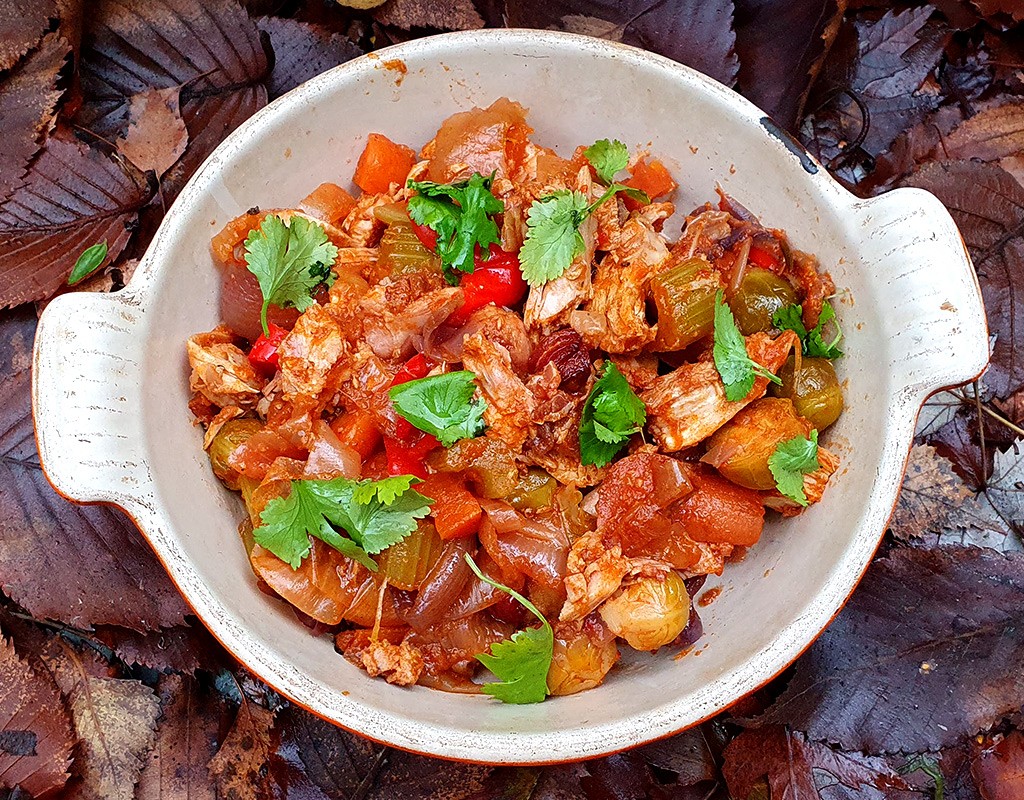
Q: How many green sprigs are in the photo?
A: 10